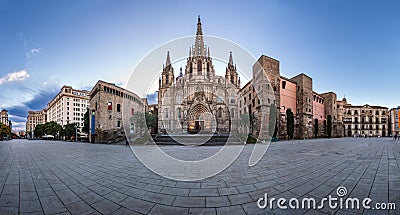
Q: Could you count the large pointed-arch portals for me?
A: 1